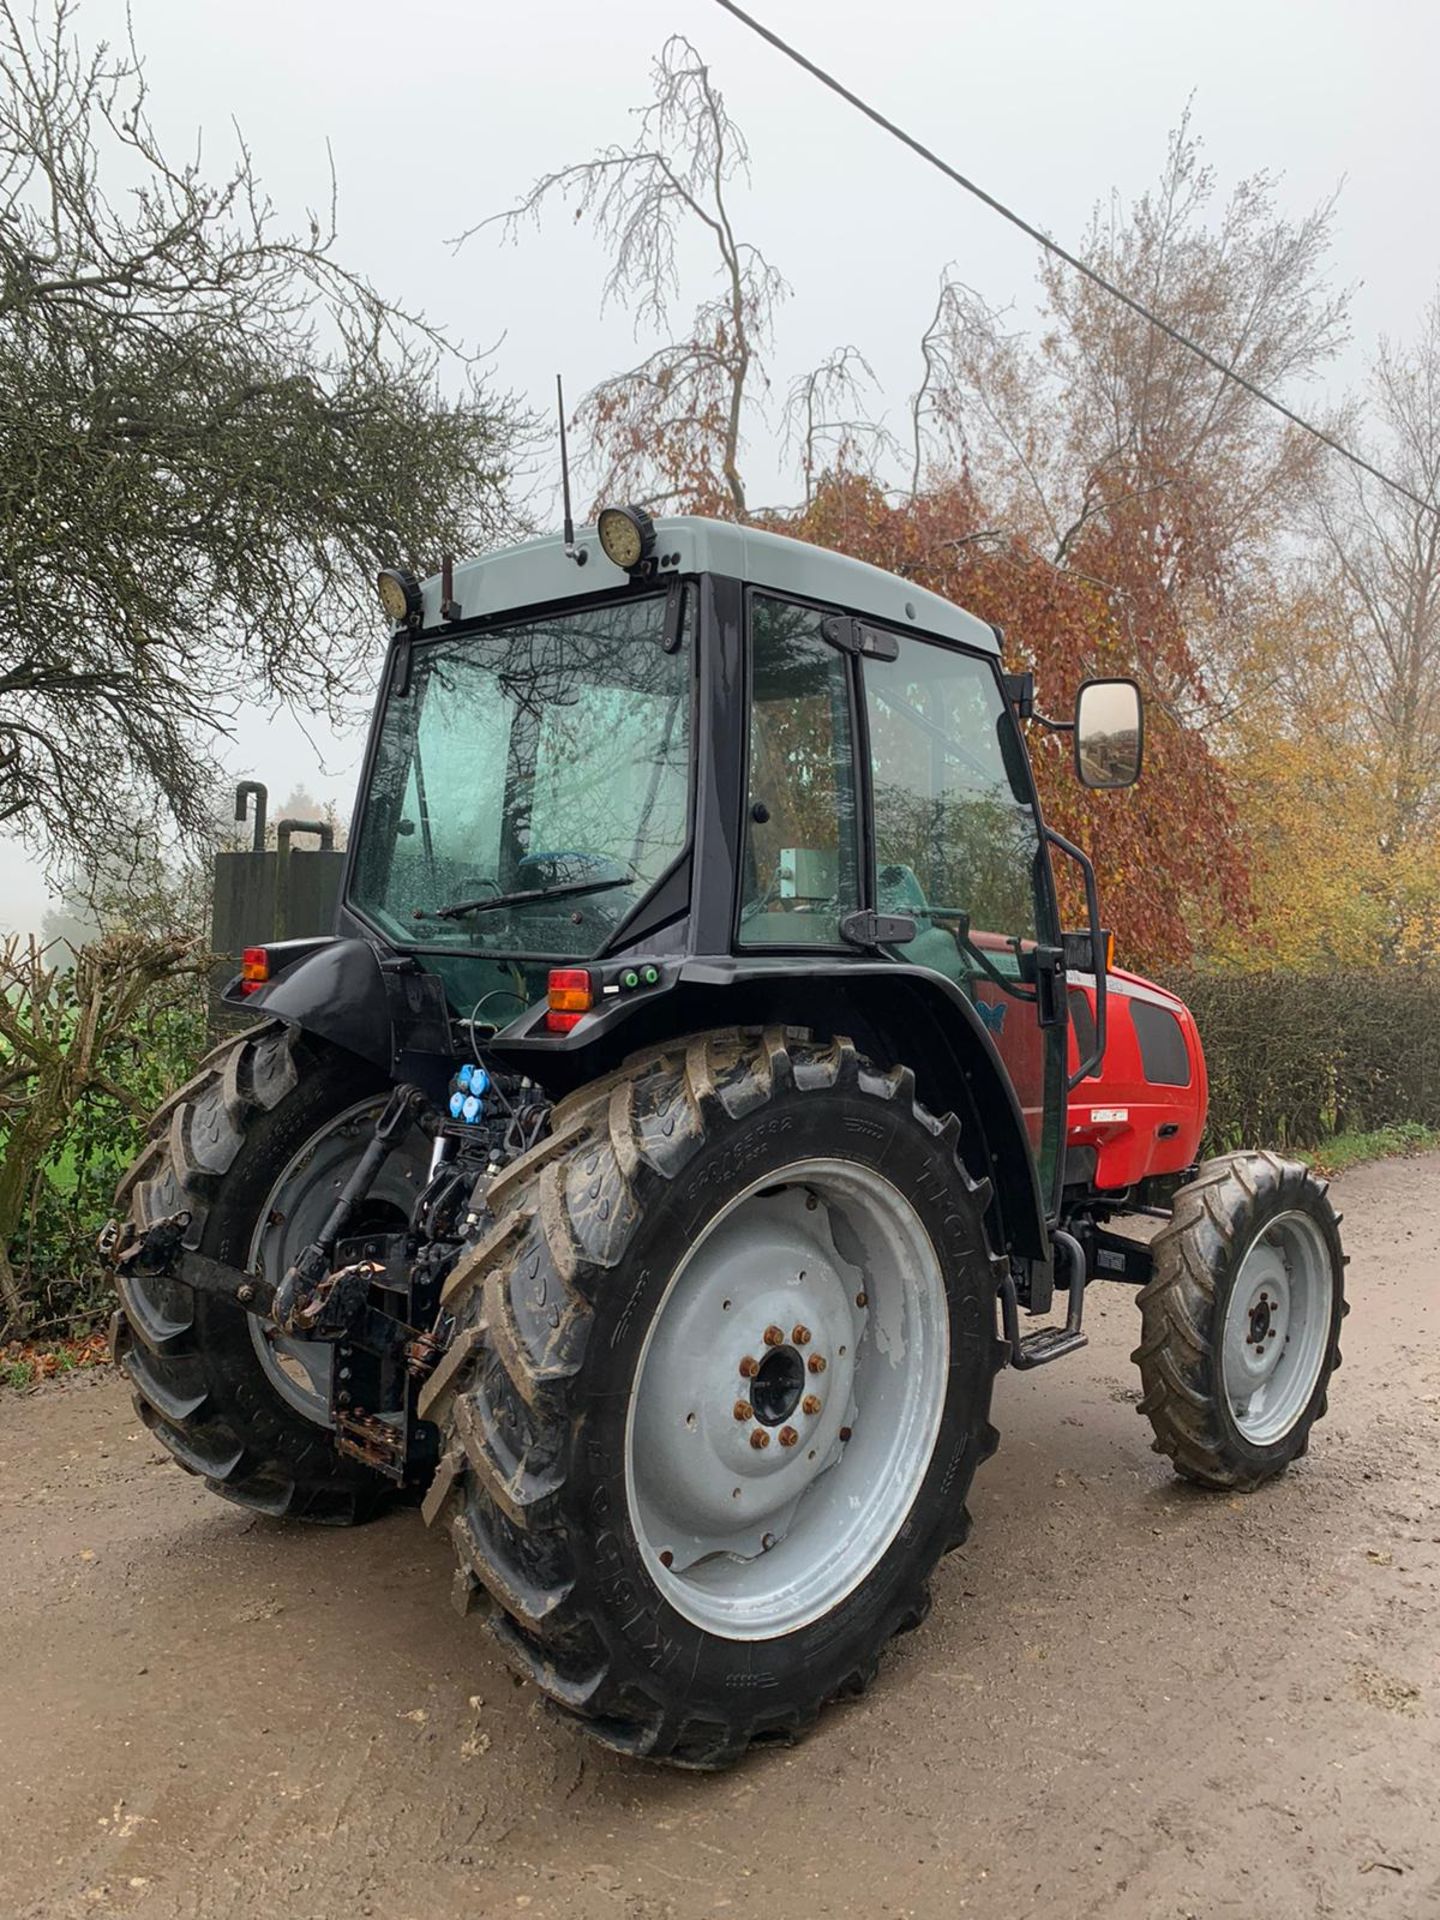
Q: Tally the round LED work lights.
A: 2